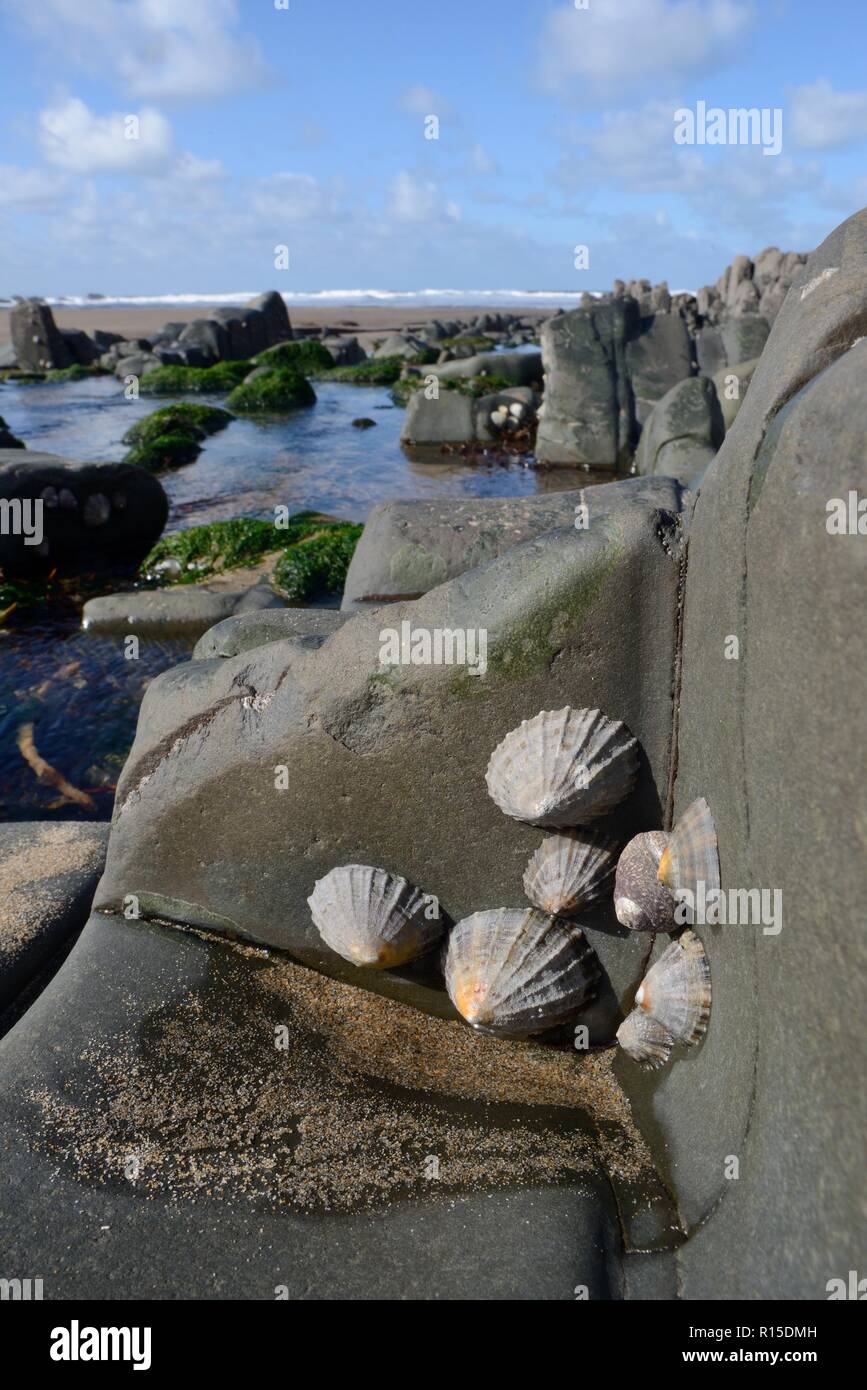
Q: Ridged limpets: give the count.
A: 7